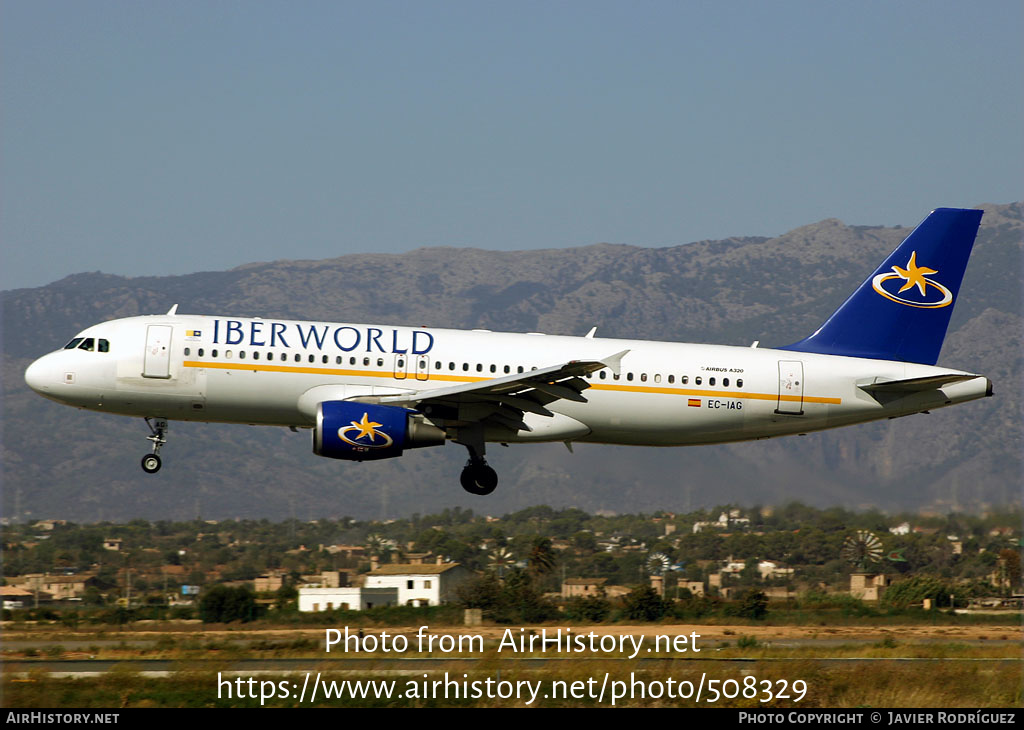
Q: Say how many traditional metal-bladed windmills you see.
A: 4